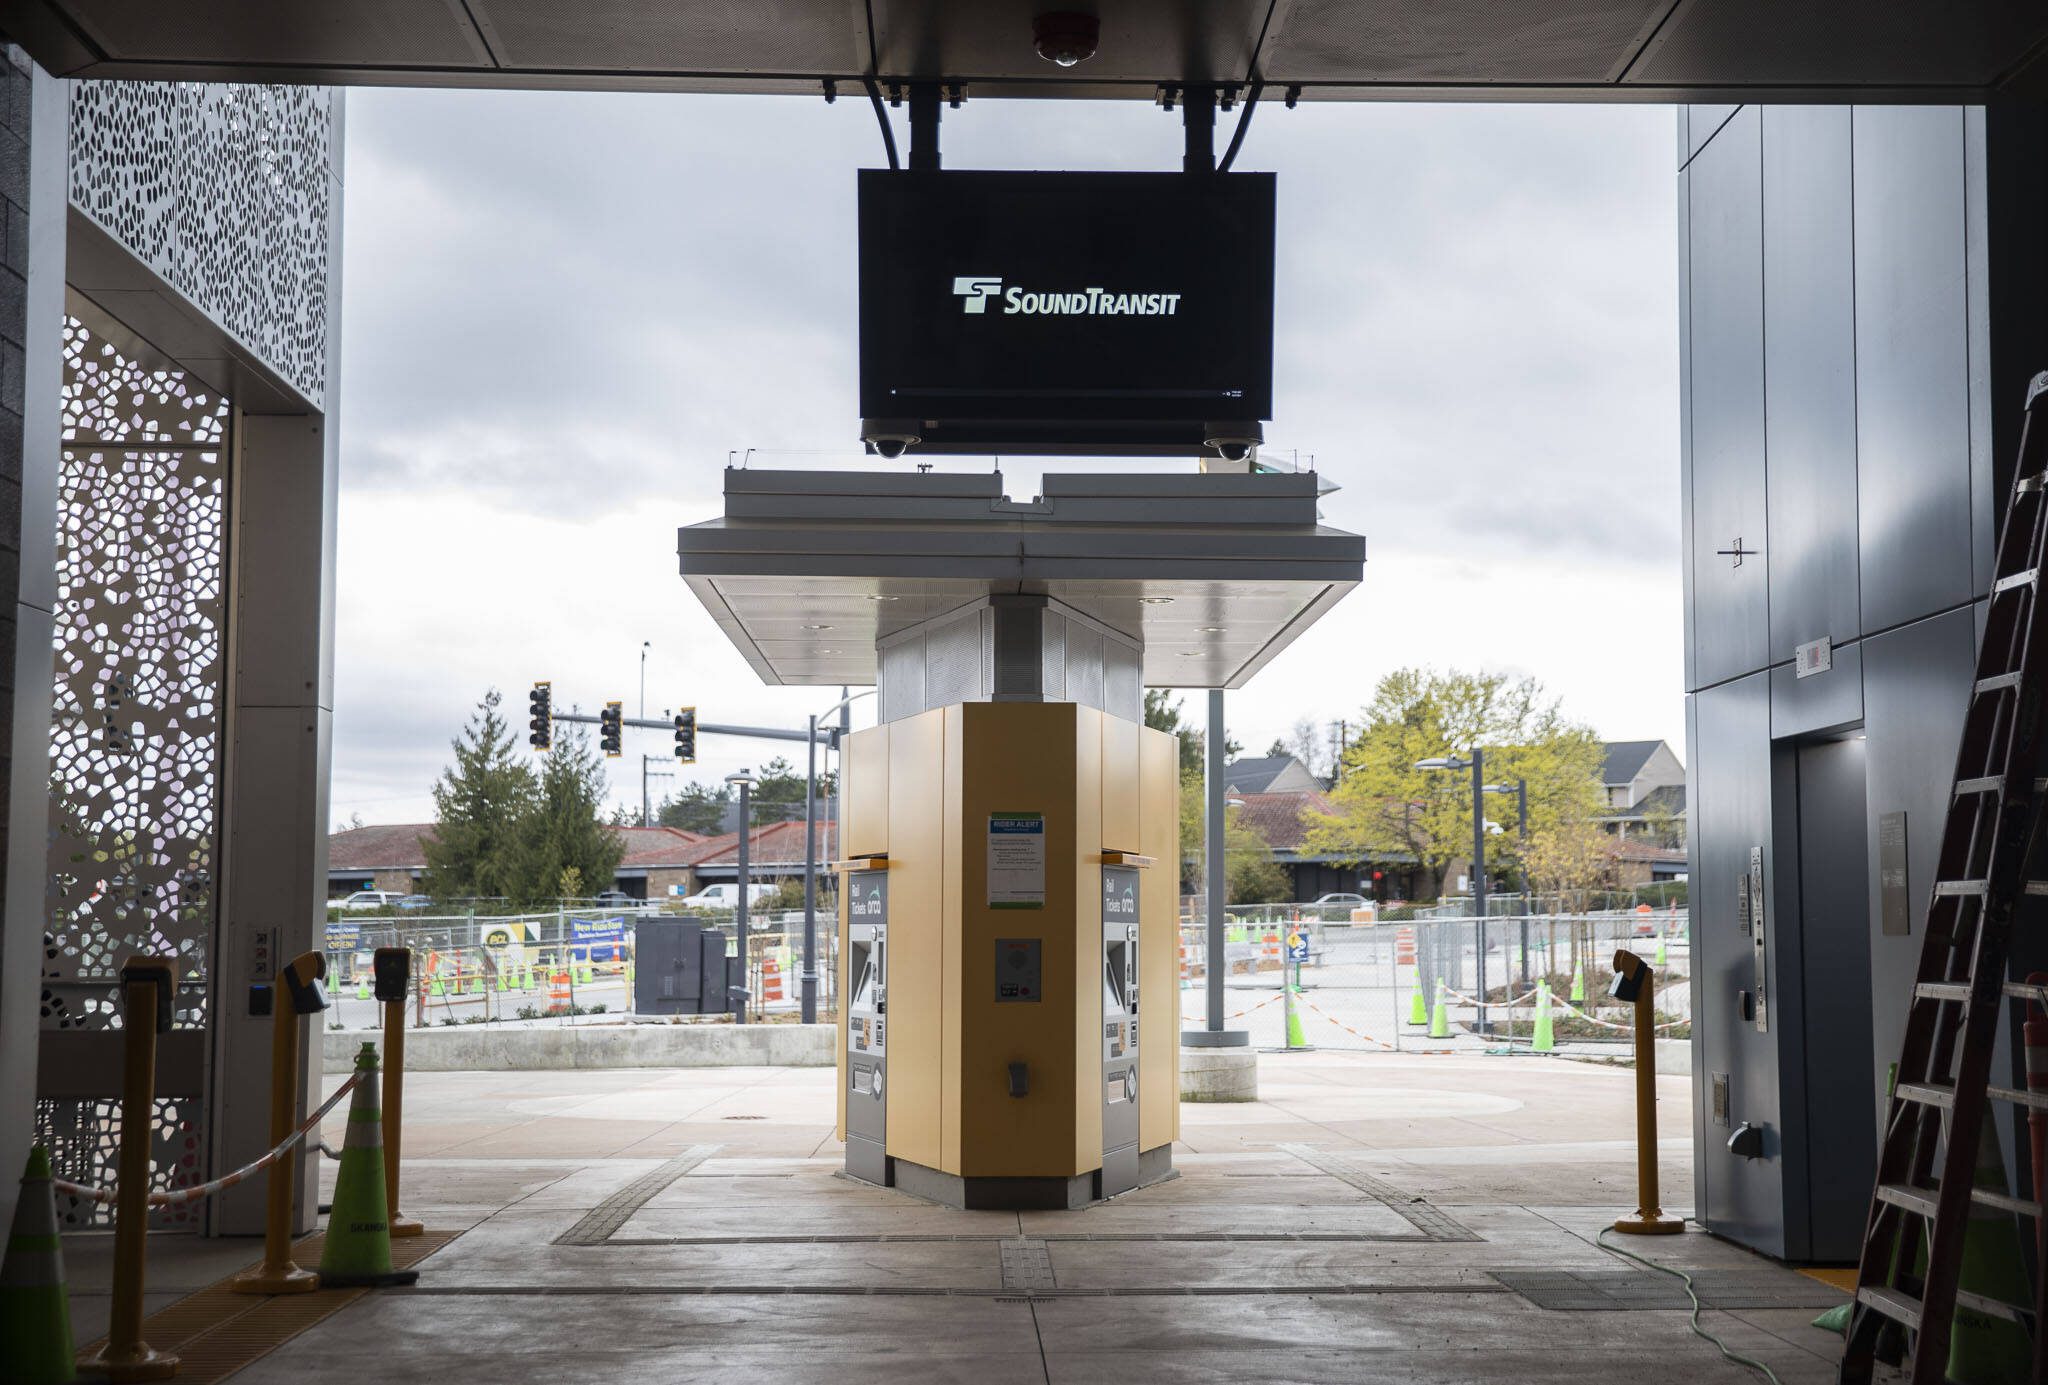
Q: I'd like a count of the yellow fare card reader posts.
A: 4